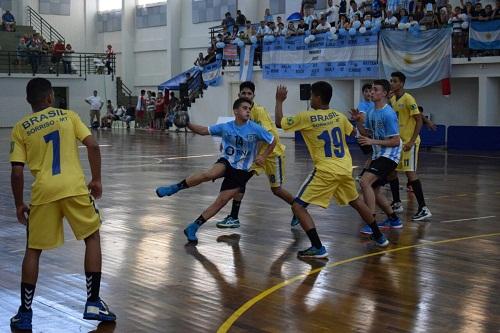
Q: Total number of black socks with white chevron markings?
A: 2